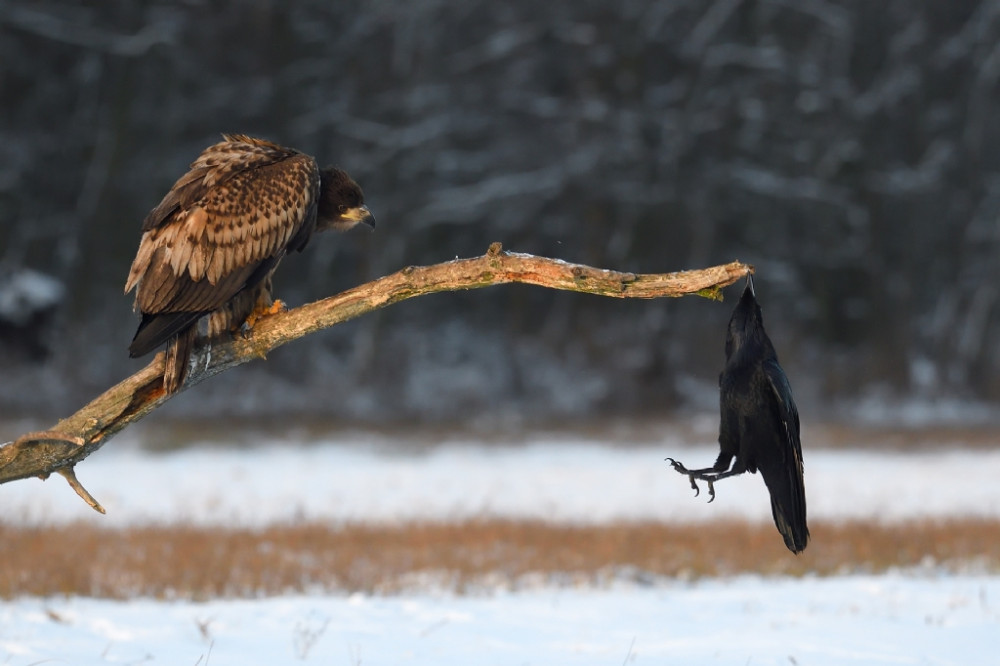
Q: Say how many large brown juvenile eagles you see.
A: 1